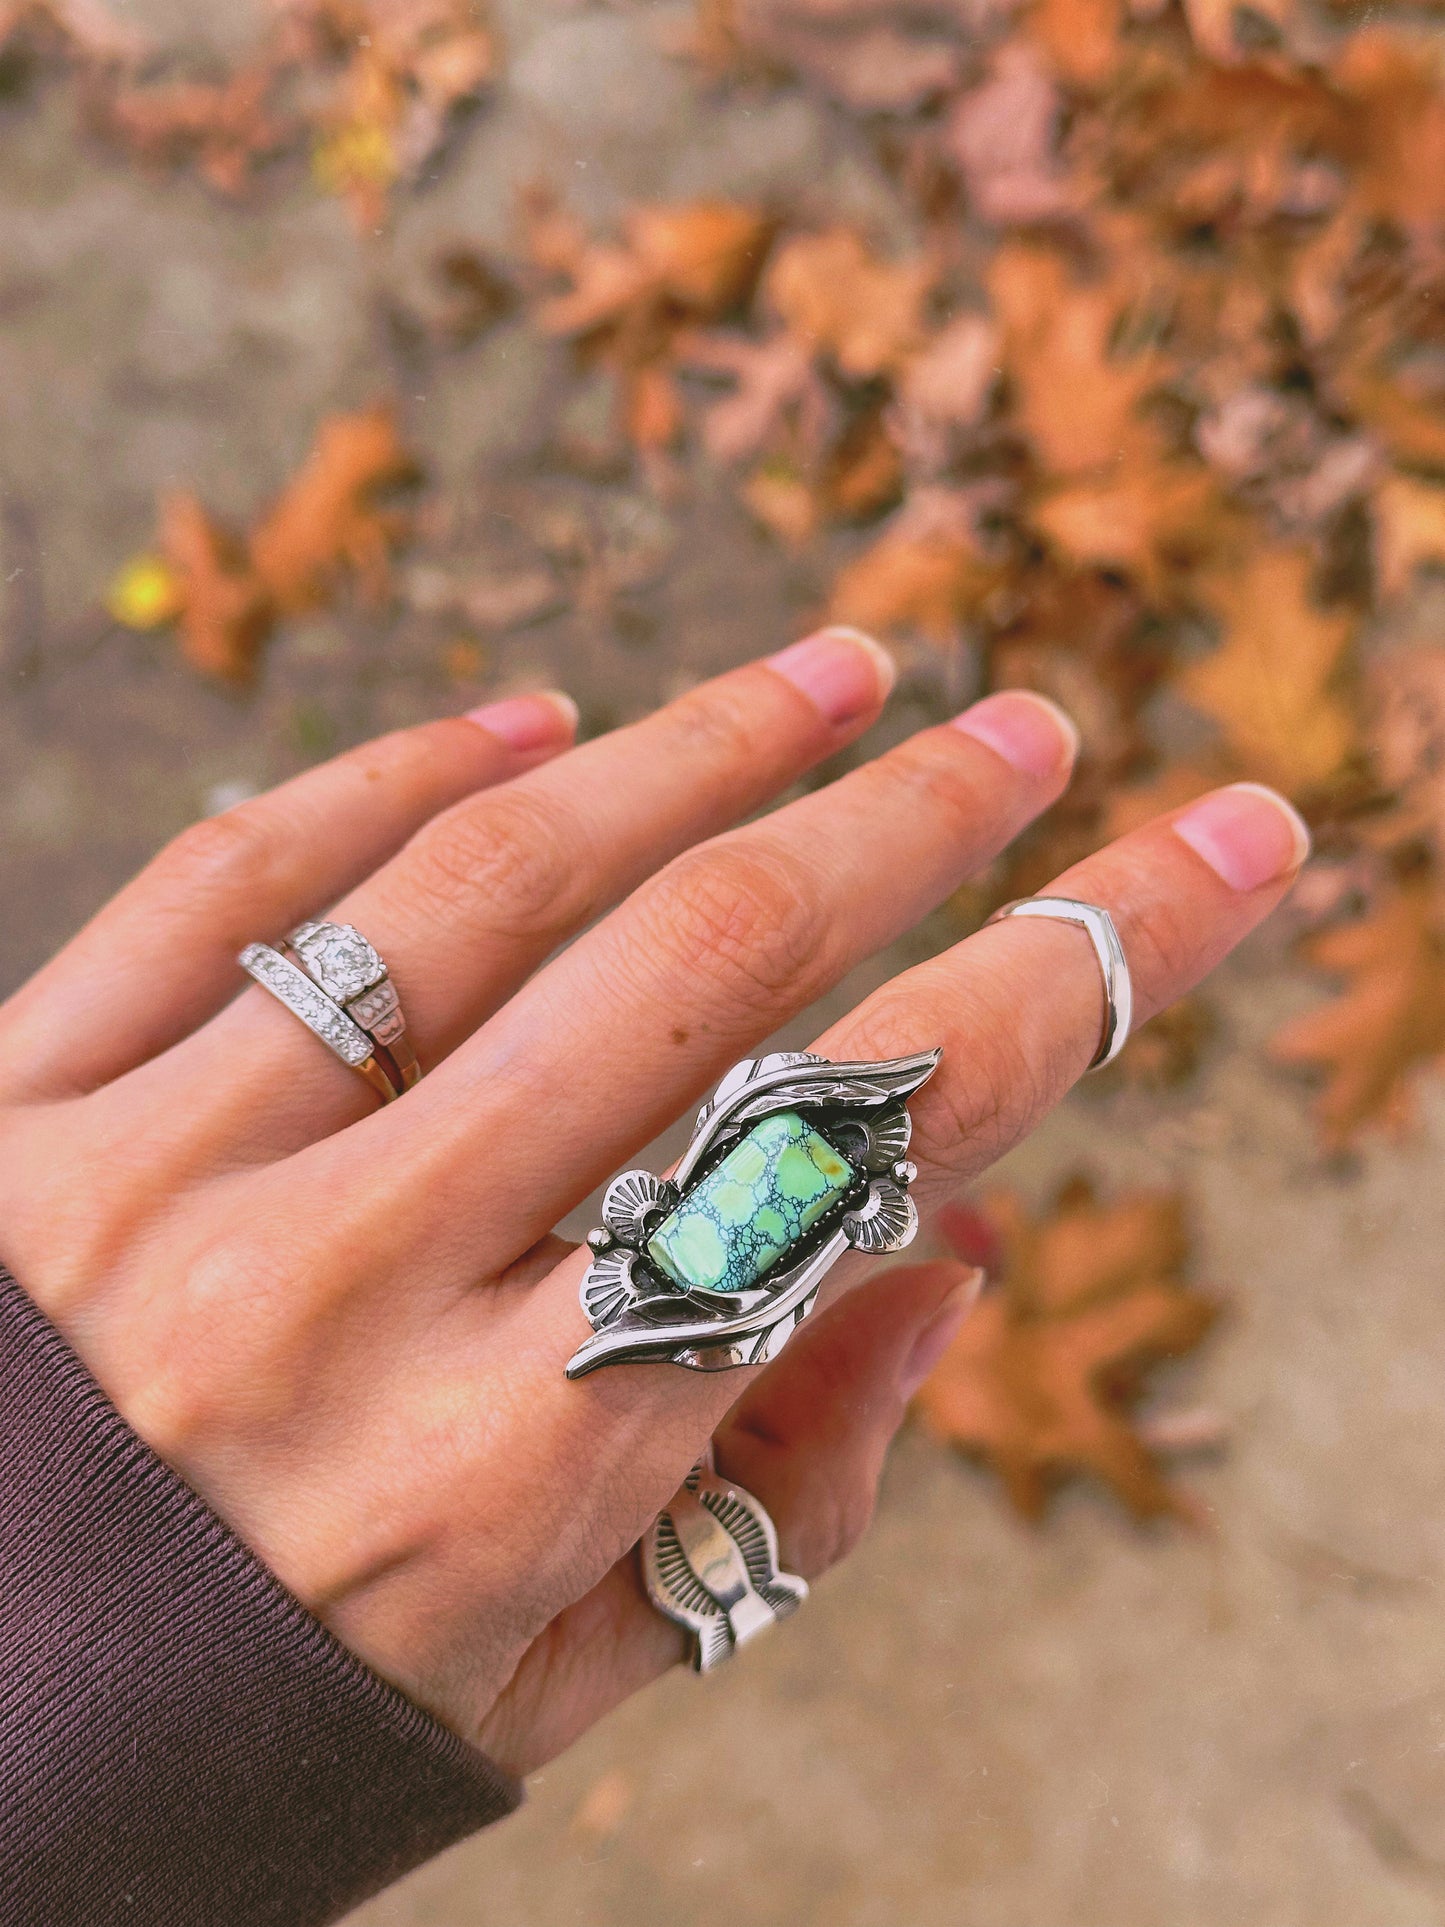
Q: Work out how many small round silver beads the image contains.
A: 2